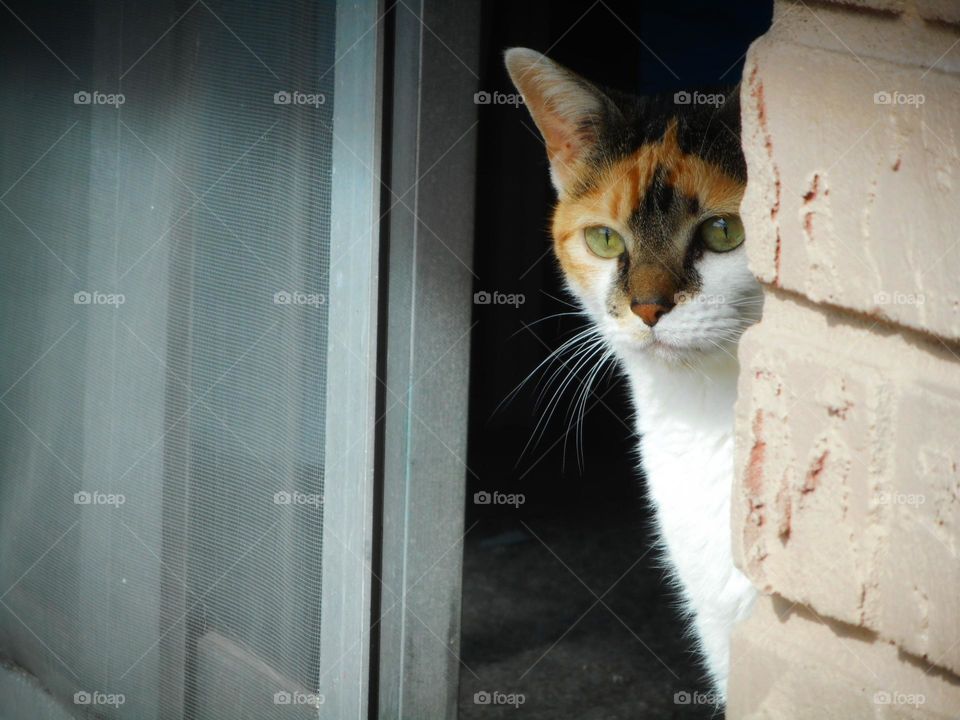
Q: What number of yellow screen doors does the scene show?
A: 0